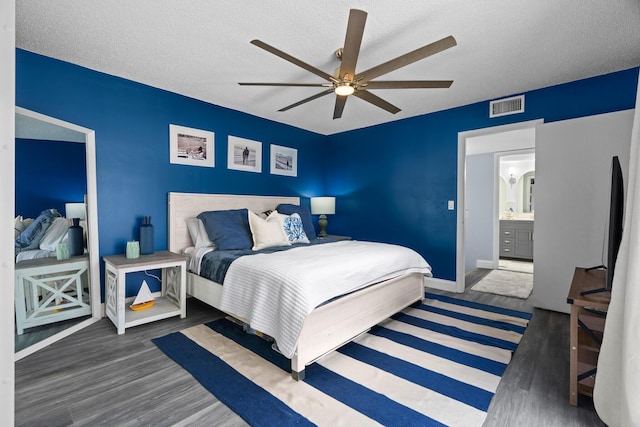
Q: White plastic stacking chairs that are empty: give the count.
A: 0